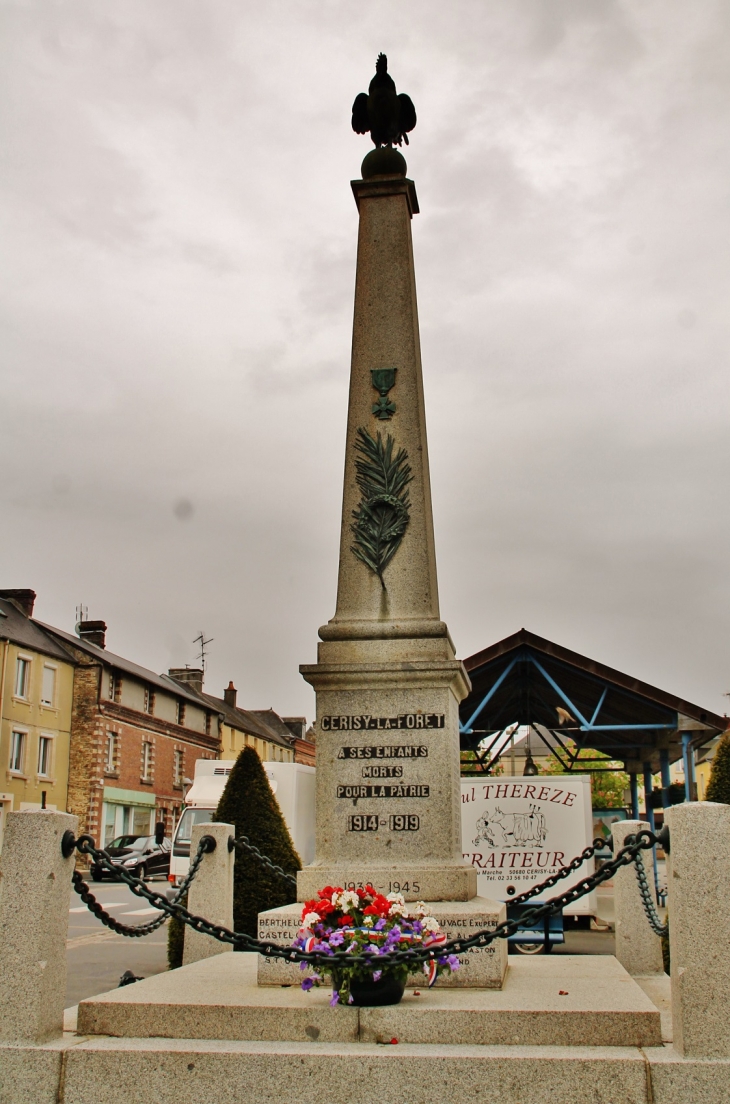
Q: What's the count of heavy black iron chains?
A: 4